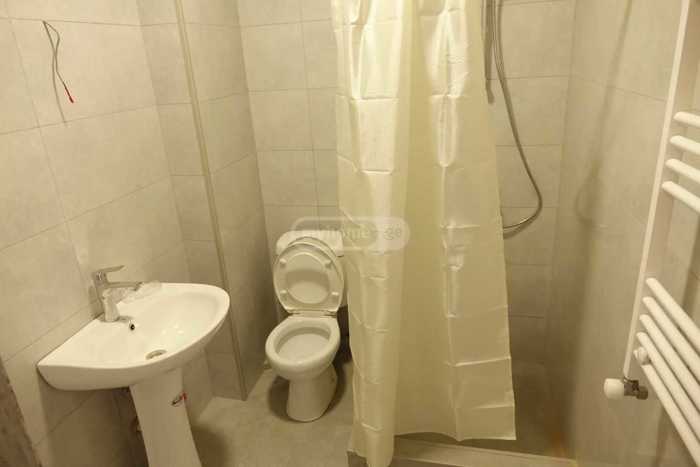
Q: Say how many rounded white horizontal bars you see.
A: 9